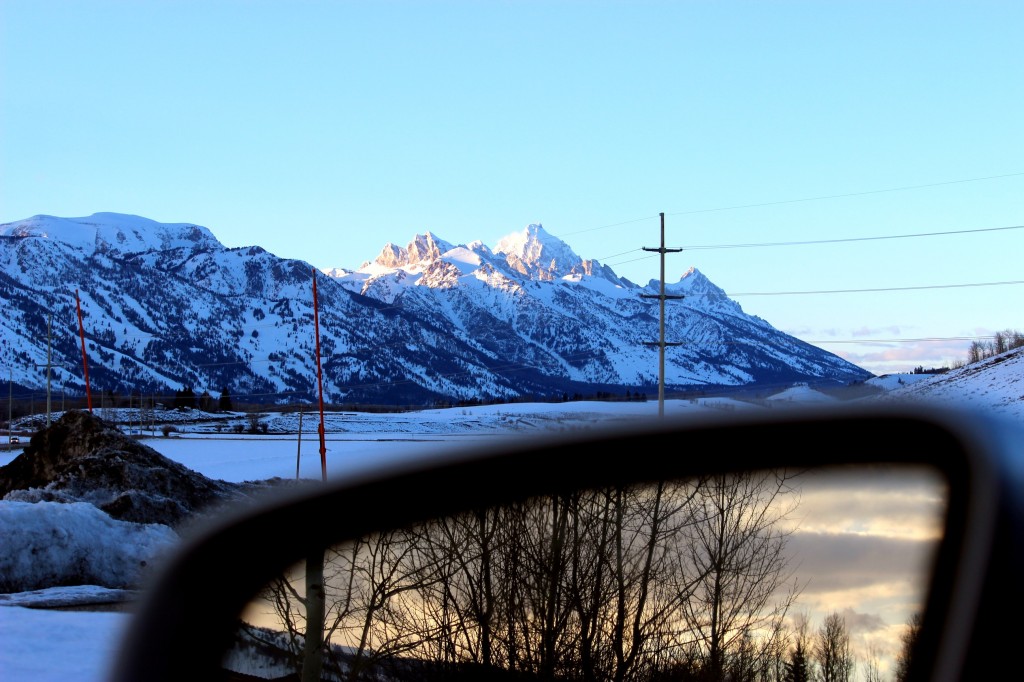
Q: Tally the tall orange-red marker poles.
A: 2